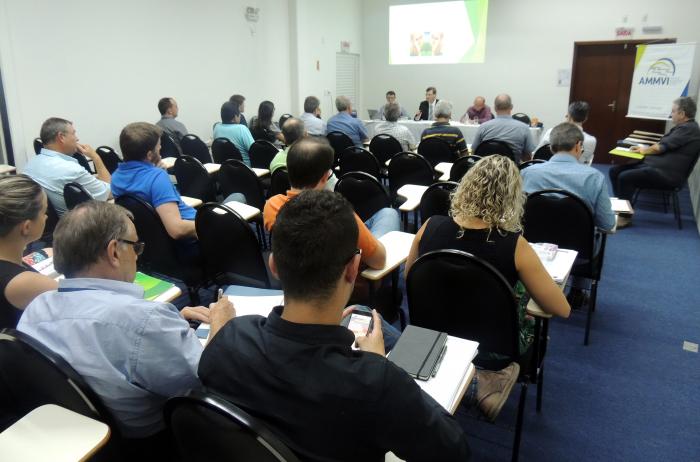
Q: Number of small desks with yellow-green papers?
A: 2